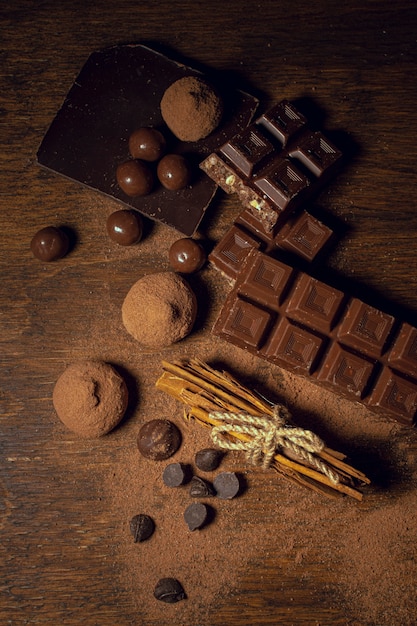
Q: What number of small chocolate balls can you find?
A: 6